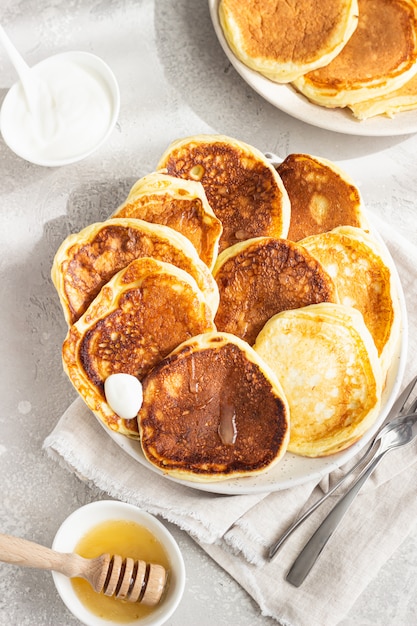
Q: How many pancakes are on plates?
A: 12